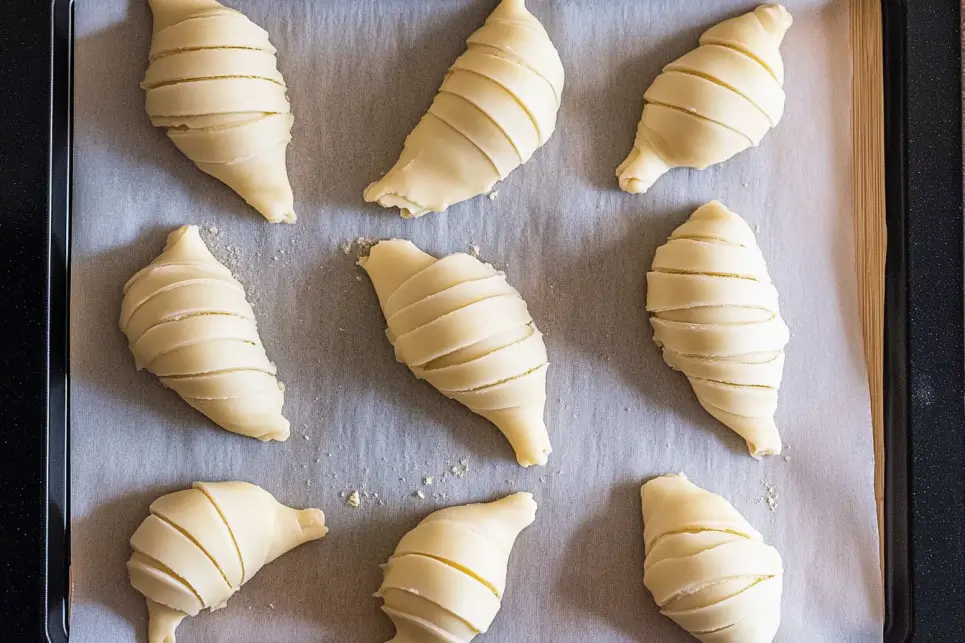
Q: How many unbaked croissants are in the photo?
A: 9